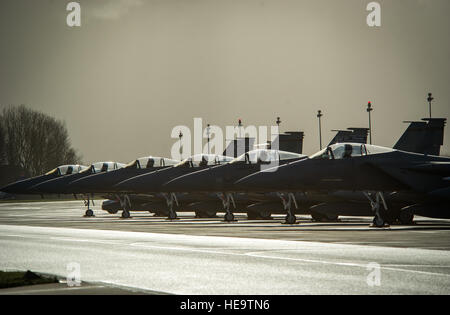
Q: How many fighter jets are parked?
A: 6